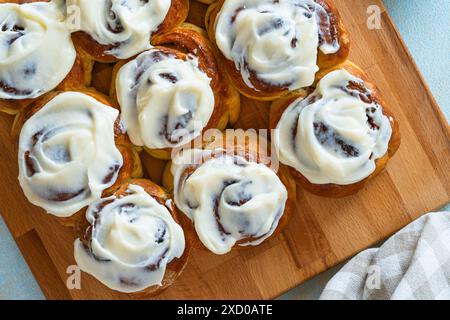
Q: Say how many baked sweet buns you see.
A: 8